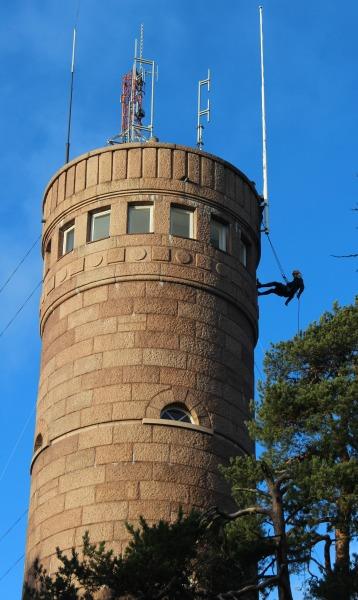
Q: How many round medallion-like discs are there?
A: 5